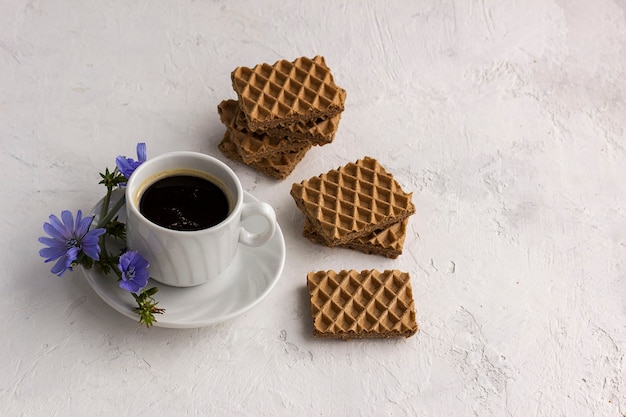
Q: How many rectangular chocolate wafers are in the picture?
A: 7